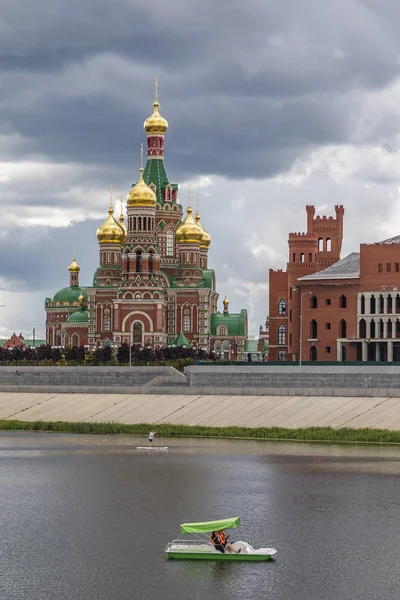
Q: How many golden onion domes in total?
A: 9